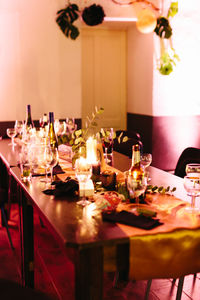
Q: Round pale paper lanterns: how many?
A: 1